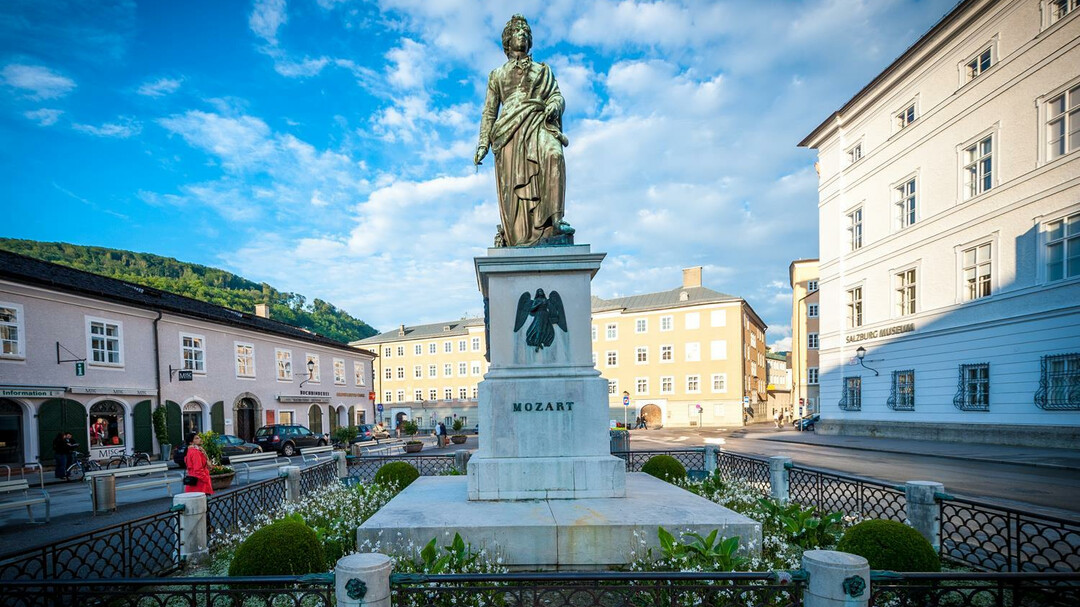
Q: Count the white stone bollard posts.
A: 9